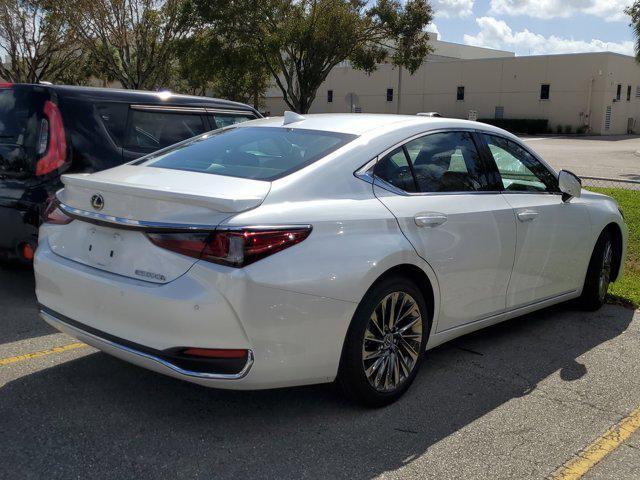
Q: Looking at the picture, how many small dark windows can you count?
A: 6